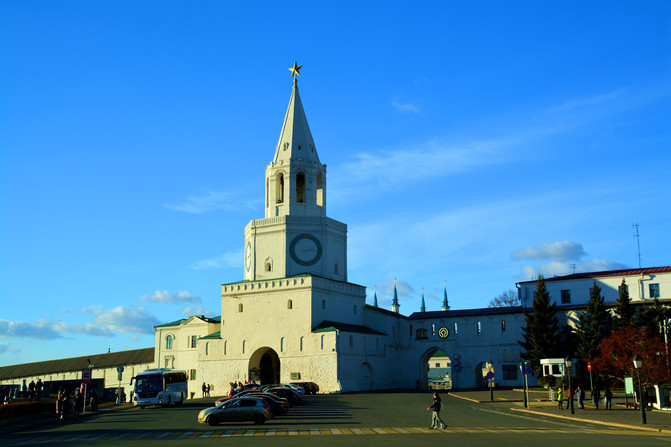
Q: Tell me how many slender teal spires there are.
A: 4